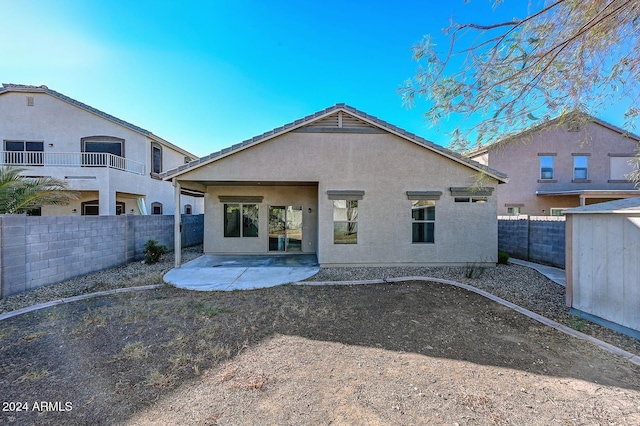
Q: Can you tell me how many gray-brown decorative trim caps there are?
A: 4